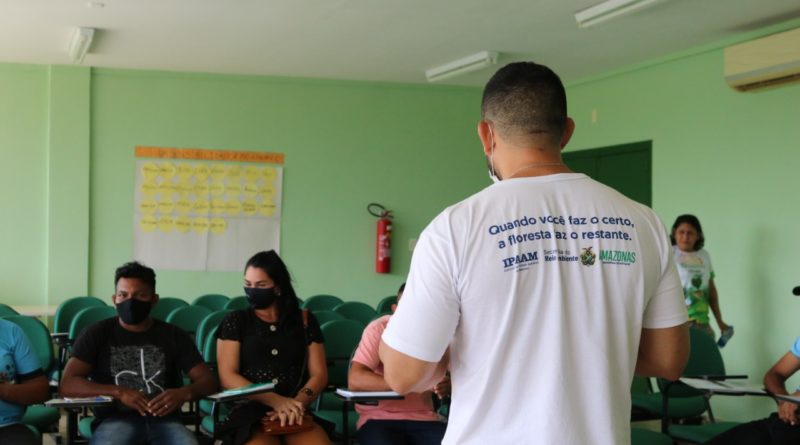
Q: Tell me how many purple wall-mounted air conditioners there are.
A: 0